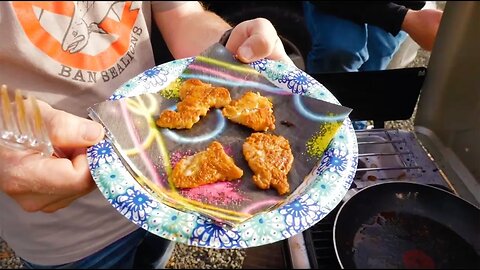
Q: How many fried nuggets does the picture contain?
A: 4